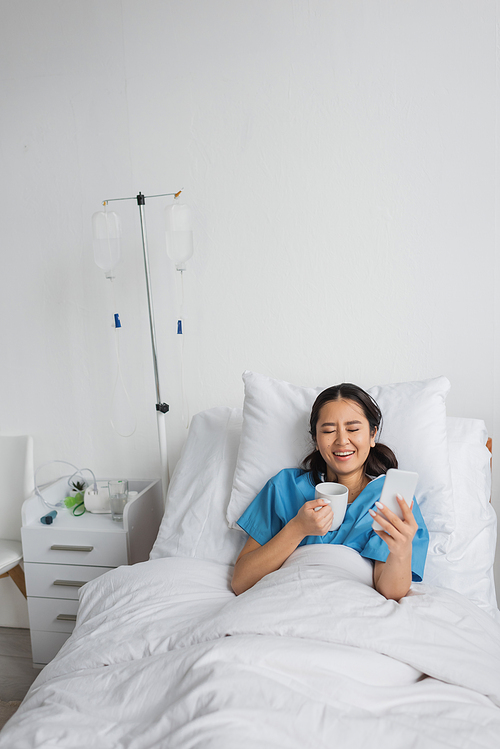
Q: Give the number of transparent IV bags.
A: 2